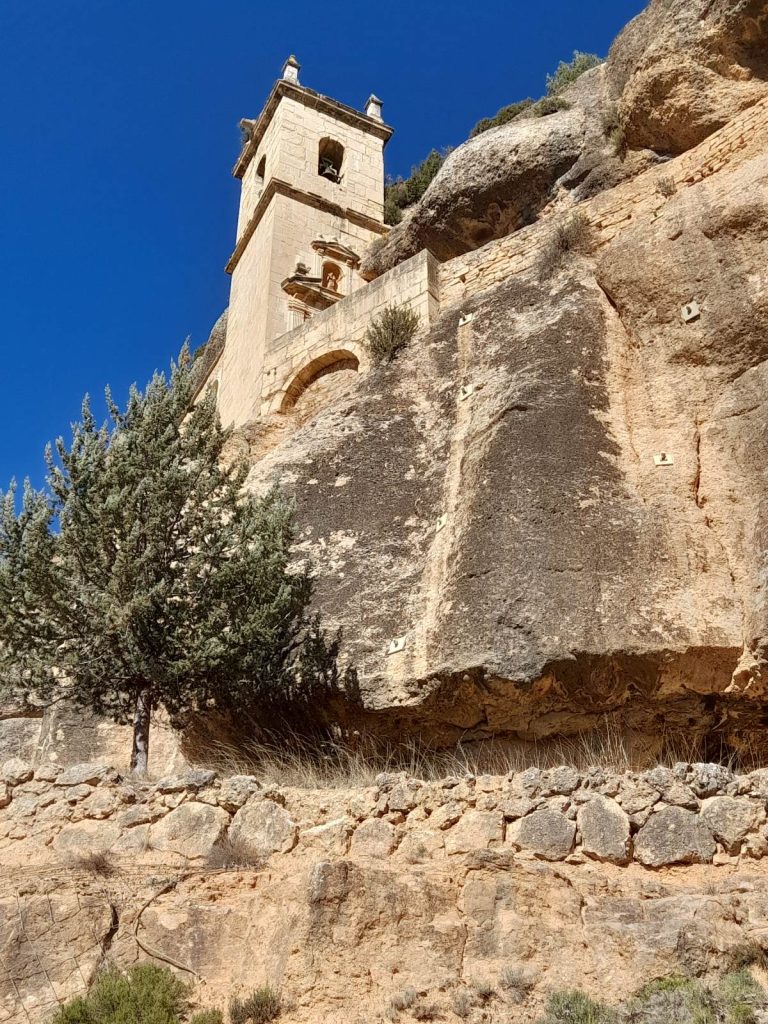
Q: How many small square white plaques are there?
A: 6